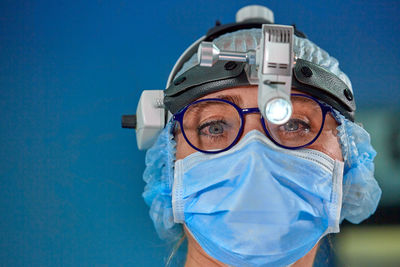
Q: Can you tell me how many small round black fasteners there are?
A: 4